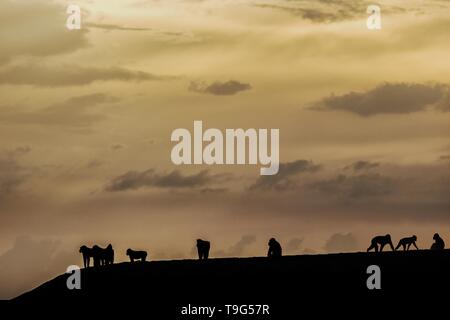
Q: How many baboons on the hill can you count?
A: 9